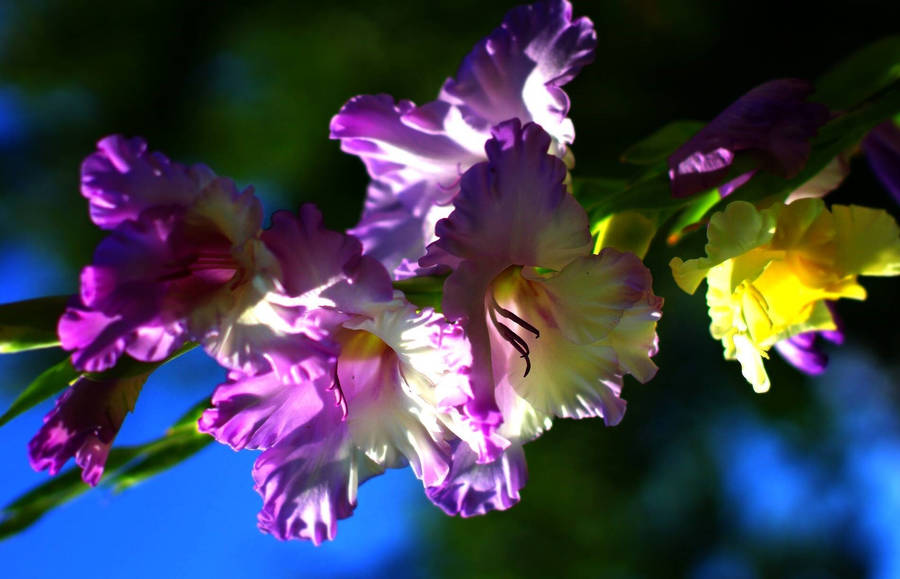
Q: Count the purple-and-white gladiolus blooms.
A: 4